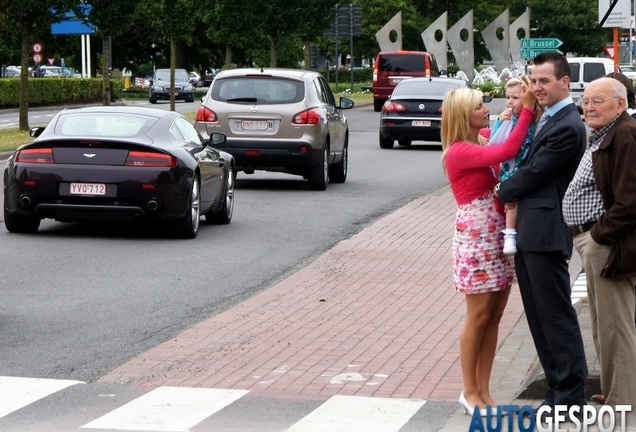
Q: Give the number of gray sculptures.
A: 5